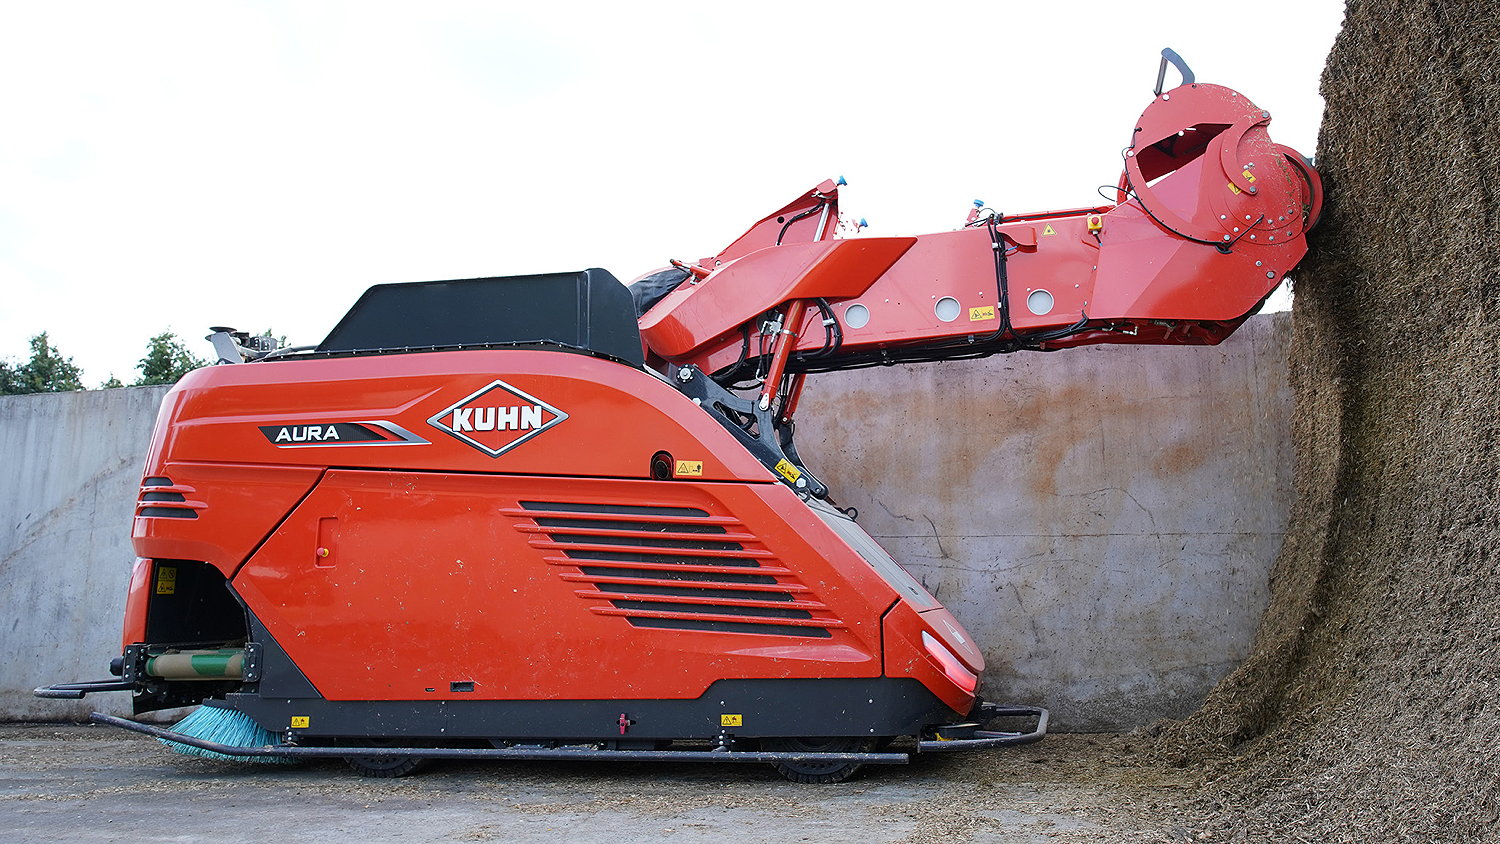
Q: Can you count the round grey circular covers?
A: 3